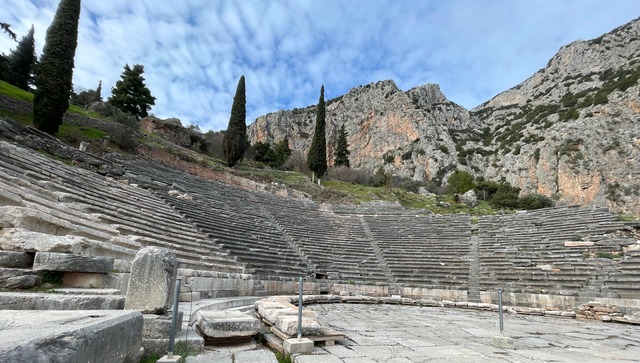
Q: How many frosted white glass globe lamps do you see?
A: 0